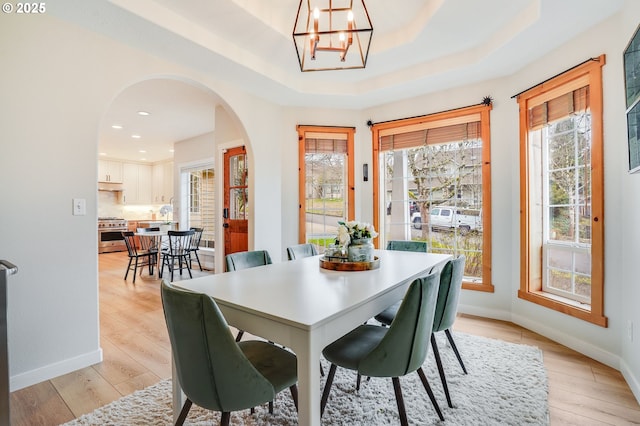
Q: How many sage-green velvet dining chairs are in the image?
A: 6